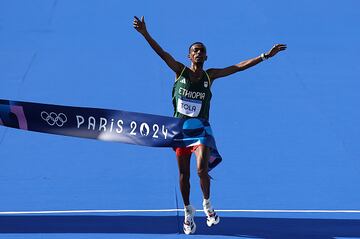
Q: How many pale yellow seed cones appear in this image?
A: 0